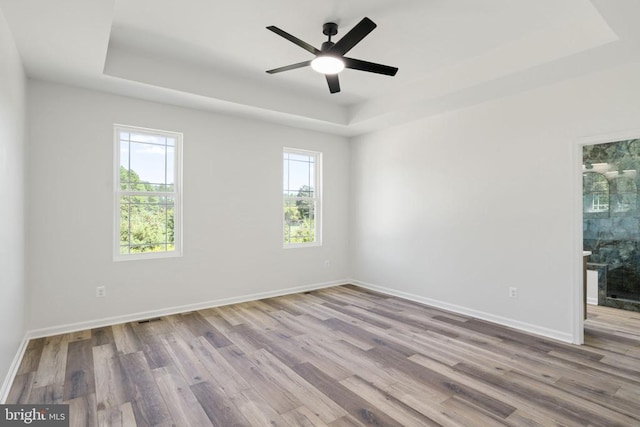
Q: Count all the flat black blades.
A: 5